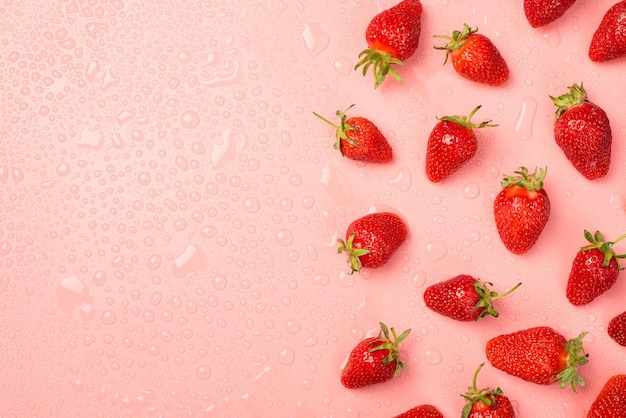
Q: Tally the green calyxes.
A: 12